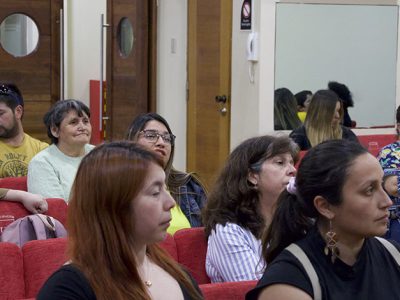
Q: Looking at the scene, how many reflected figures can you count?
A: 3